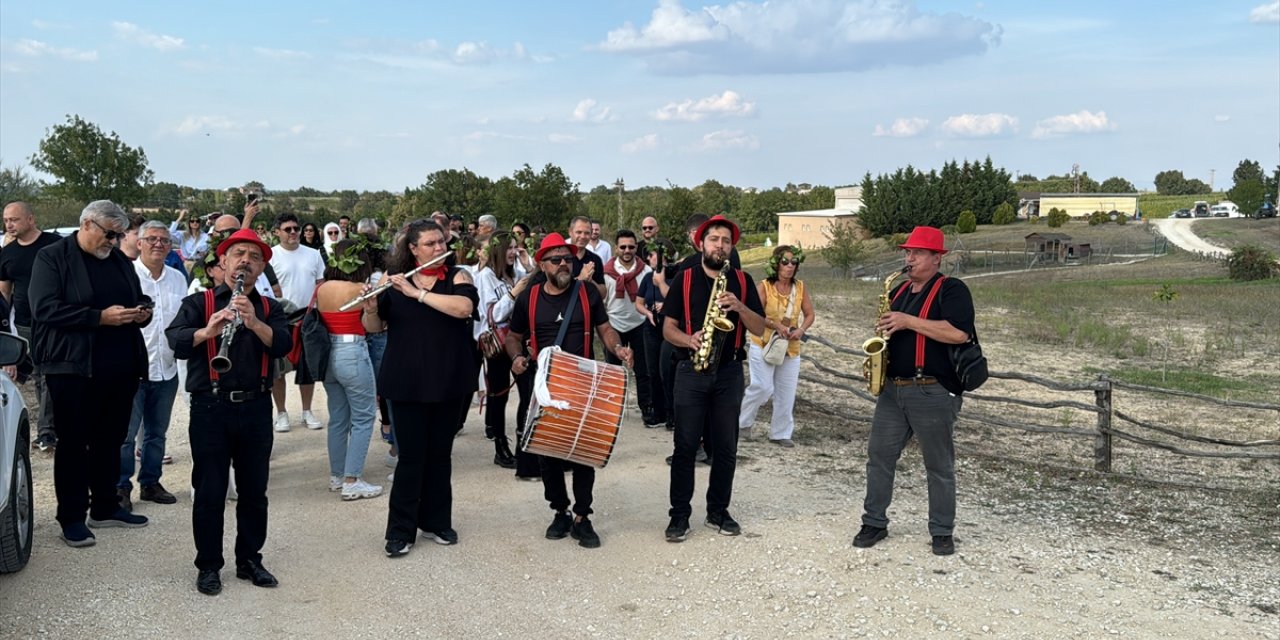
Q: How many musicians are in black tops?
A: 5